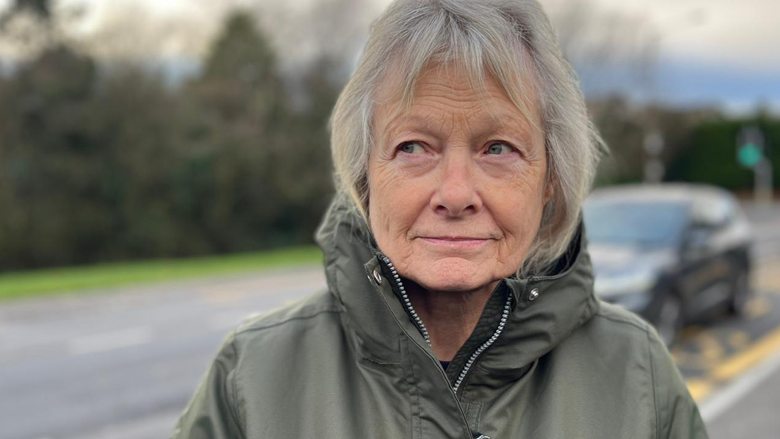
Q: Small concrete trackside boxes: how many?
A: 0